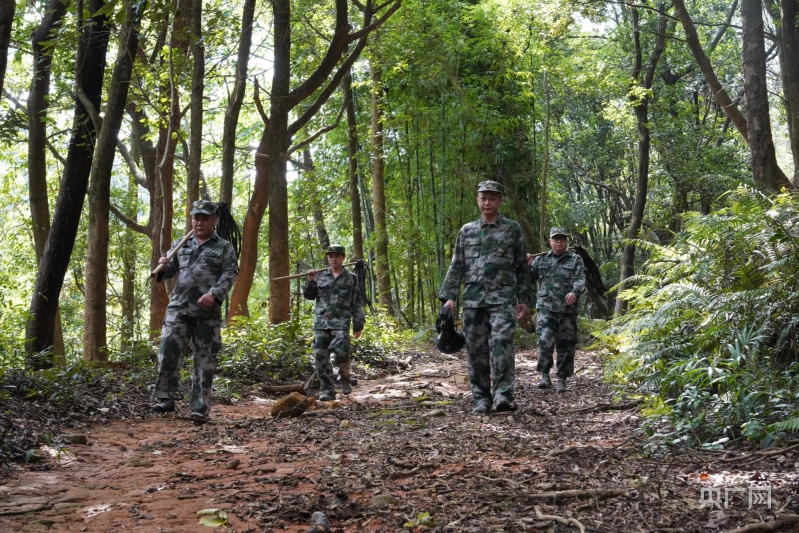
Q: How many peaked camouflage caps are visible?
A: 4